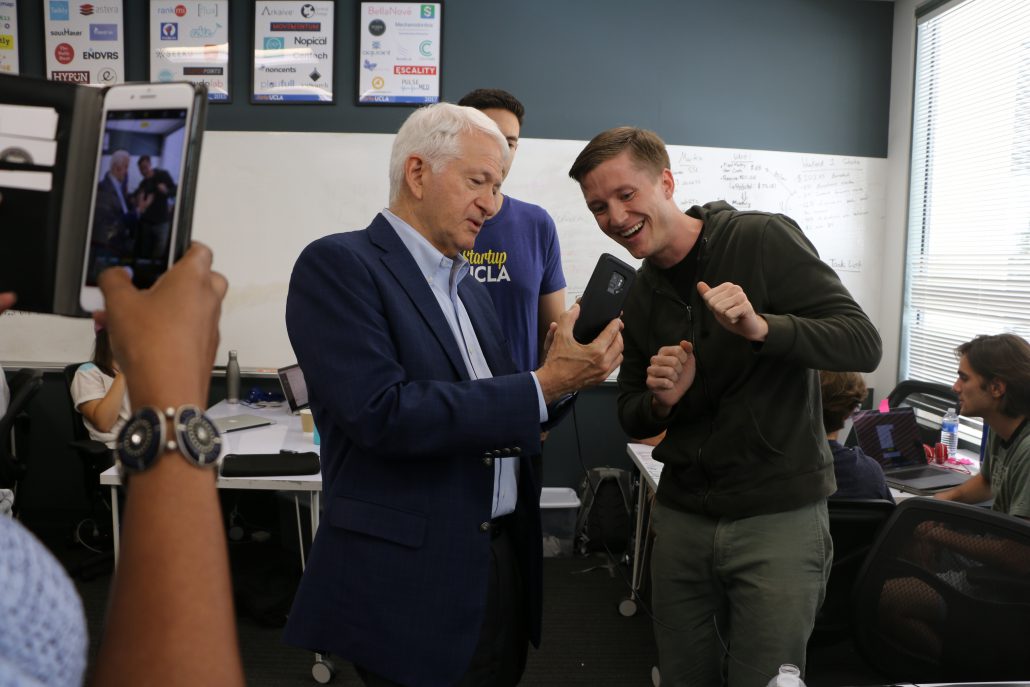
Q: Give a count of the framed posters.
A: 5